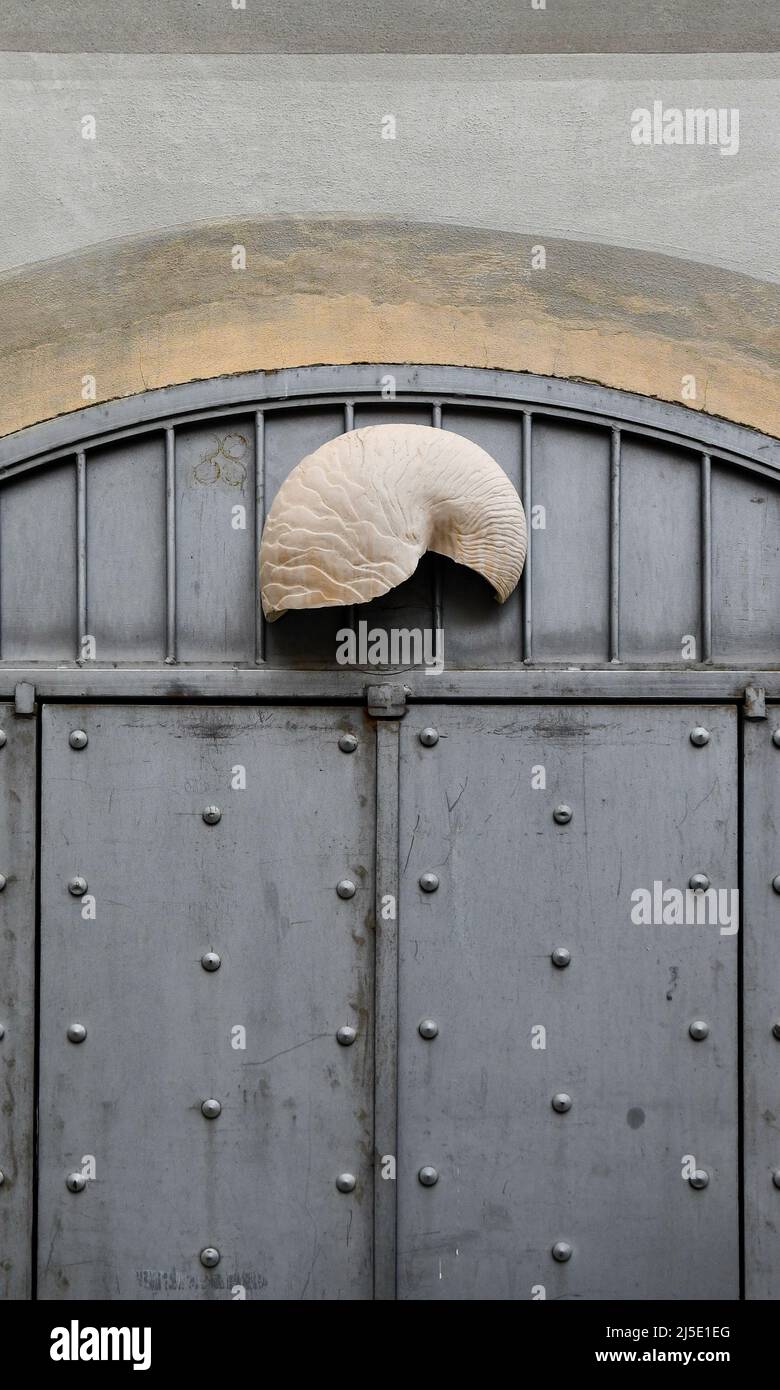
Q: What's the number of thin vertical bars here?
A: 8